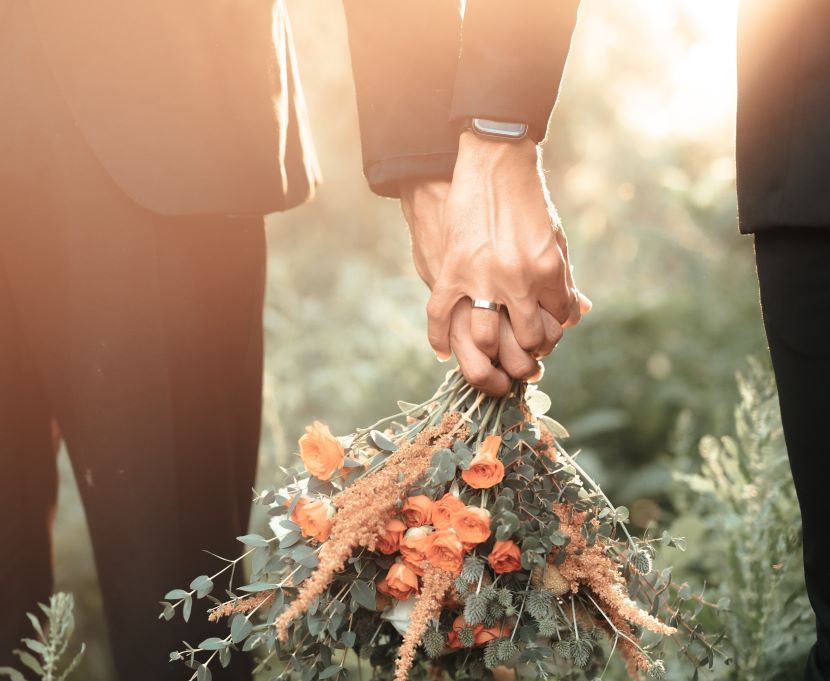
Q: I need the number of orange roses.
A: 12